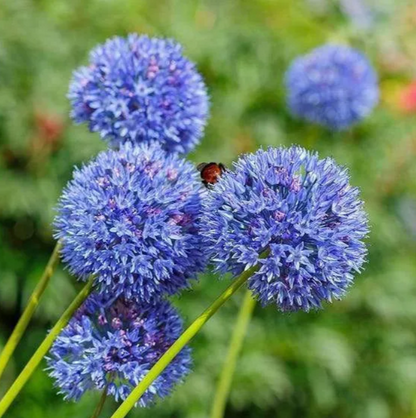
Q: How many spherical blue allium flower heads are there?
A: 5